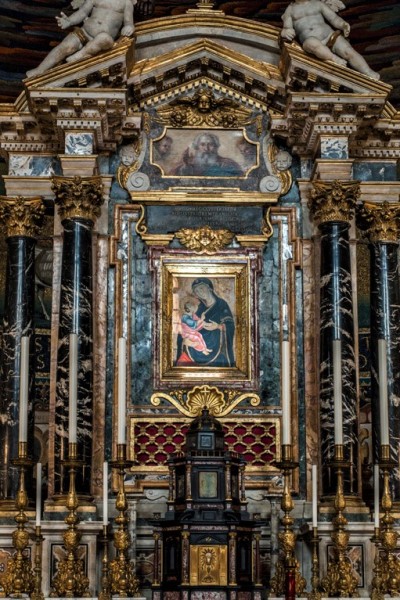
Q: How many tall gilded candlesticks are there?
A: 6